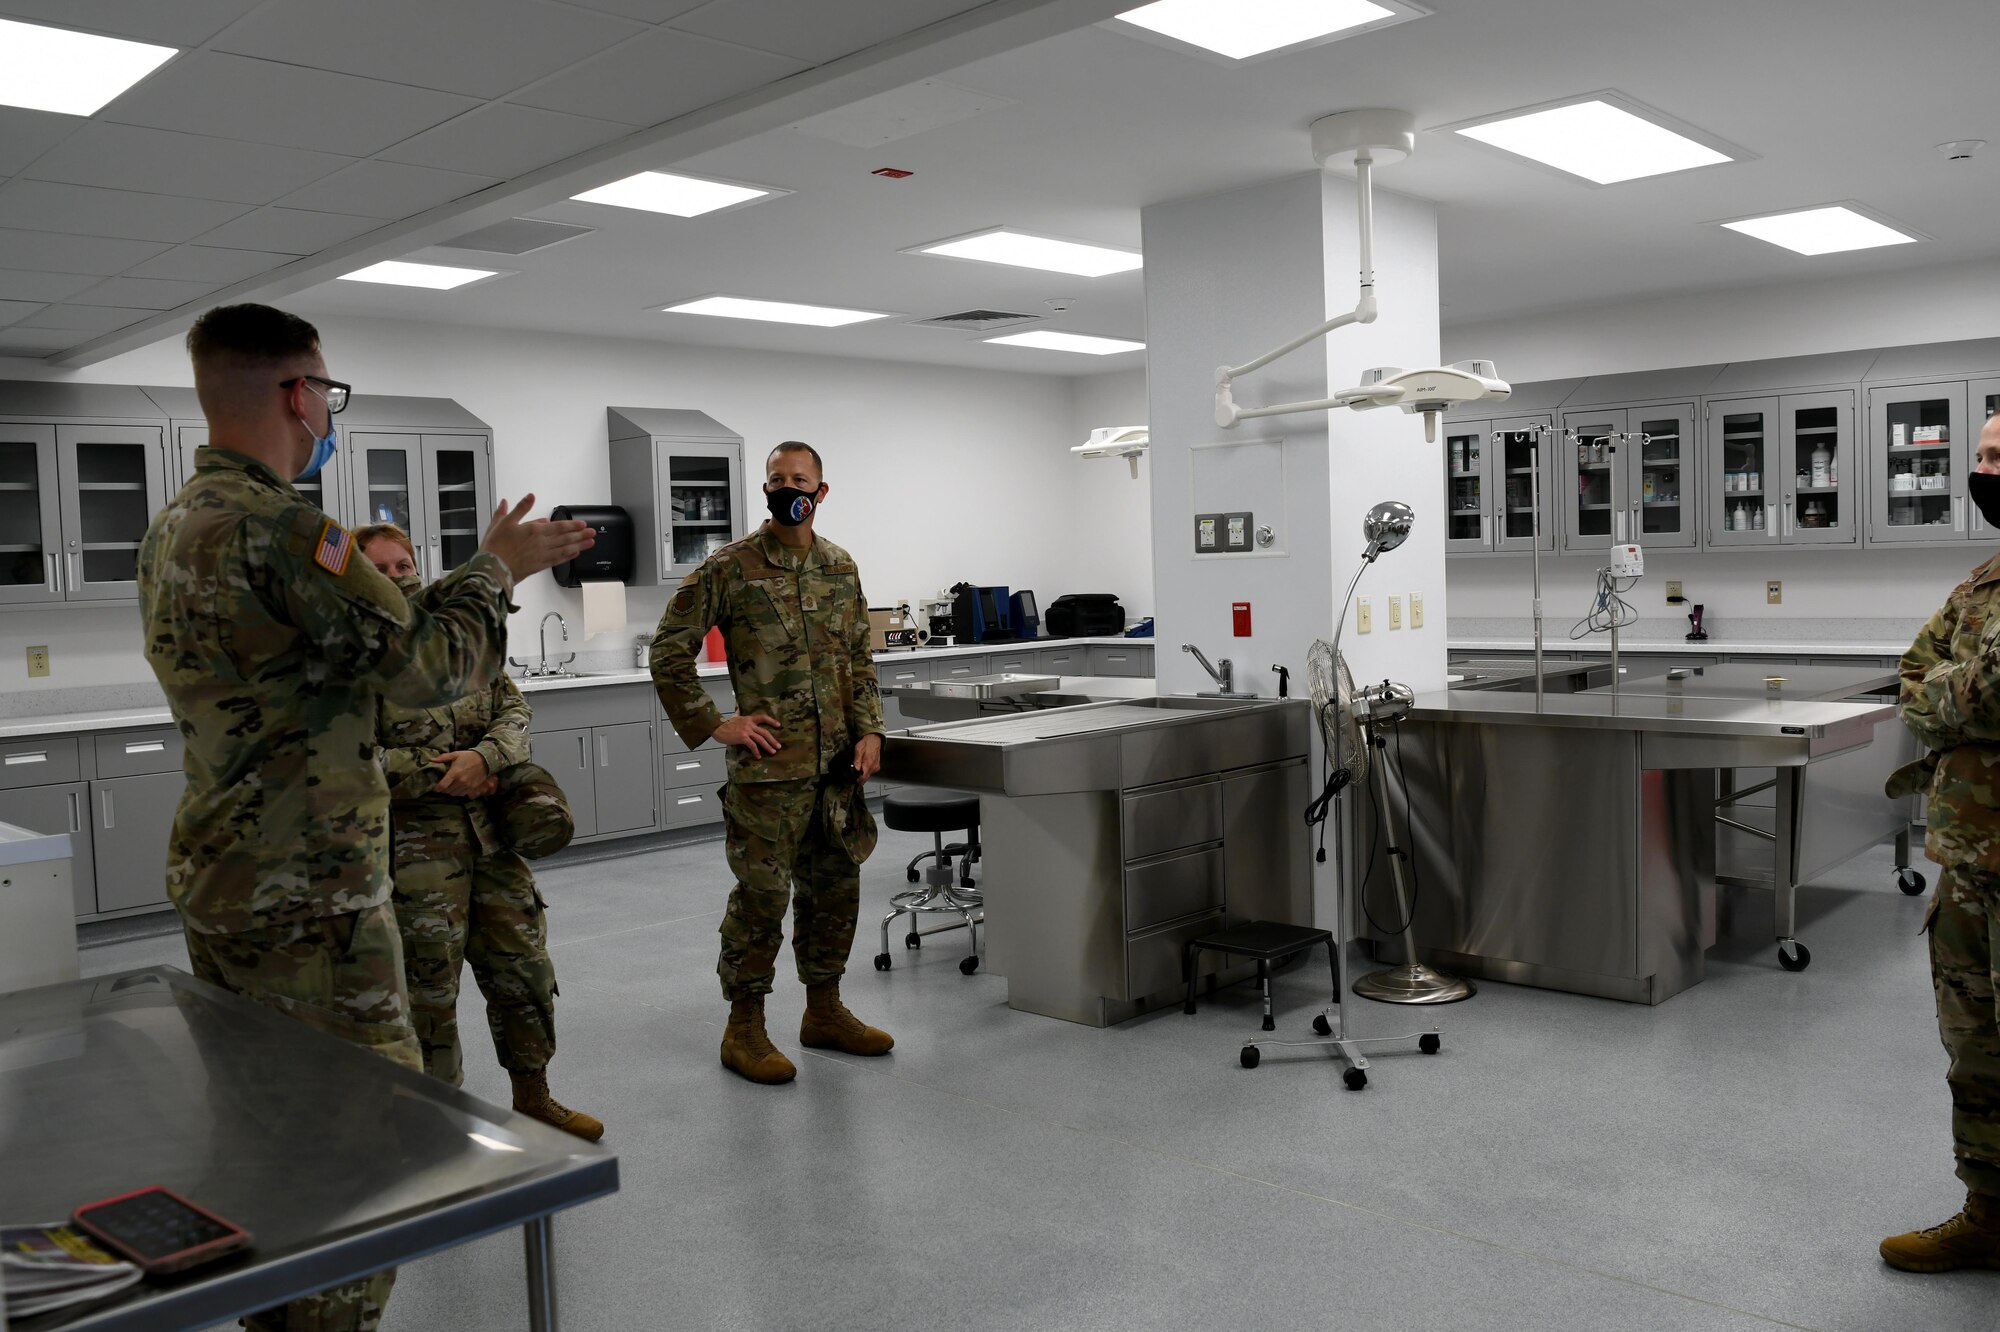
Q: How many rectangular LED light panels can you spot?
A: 9